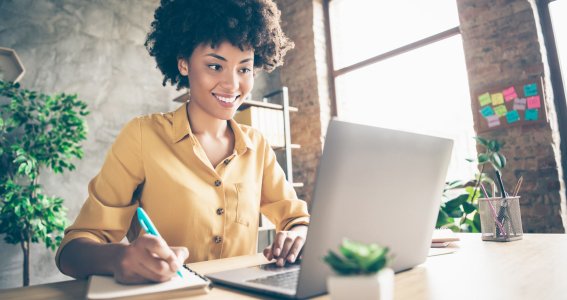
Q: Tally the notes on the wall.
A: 11